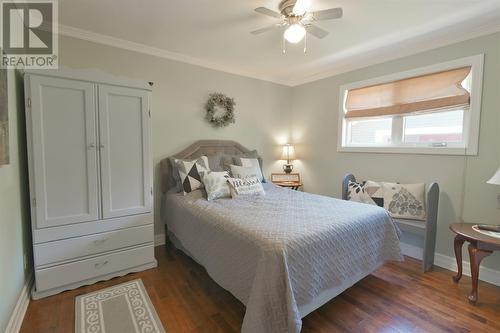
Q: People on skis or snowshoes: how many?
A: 0